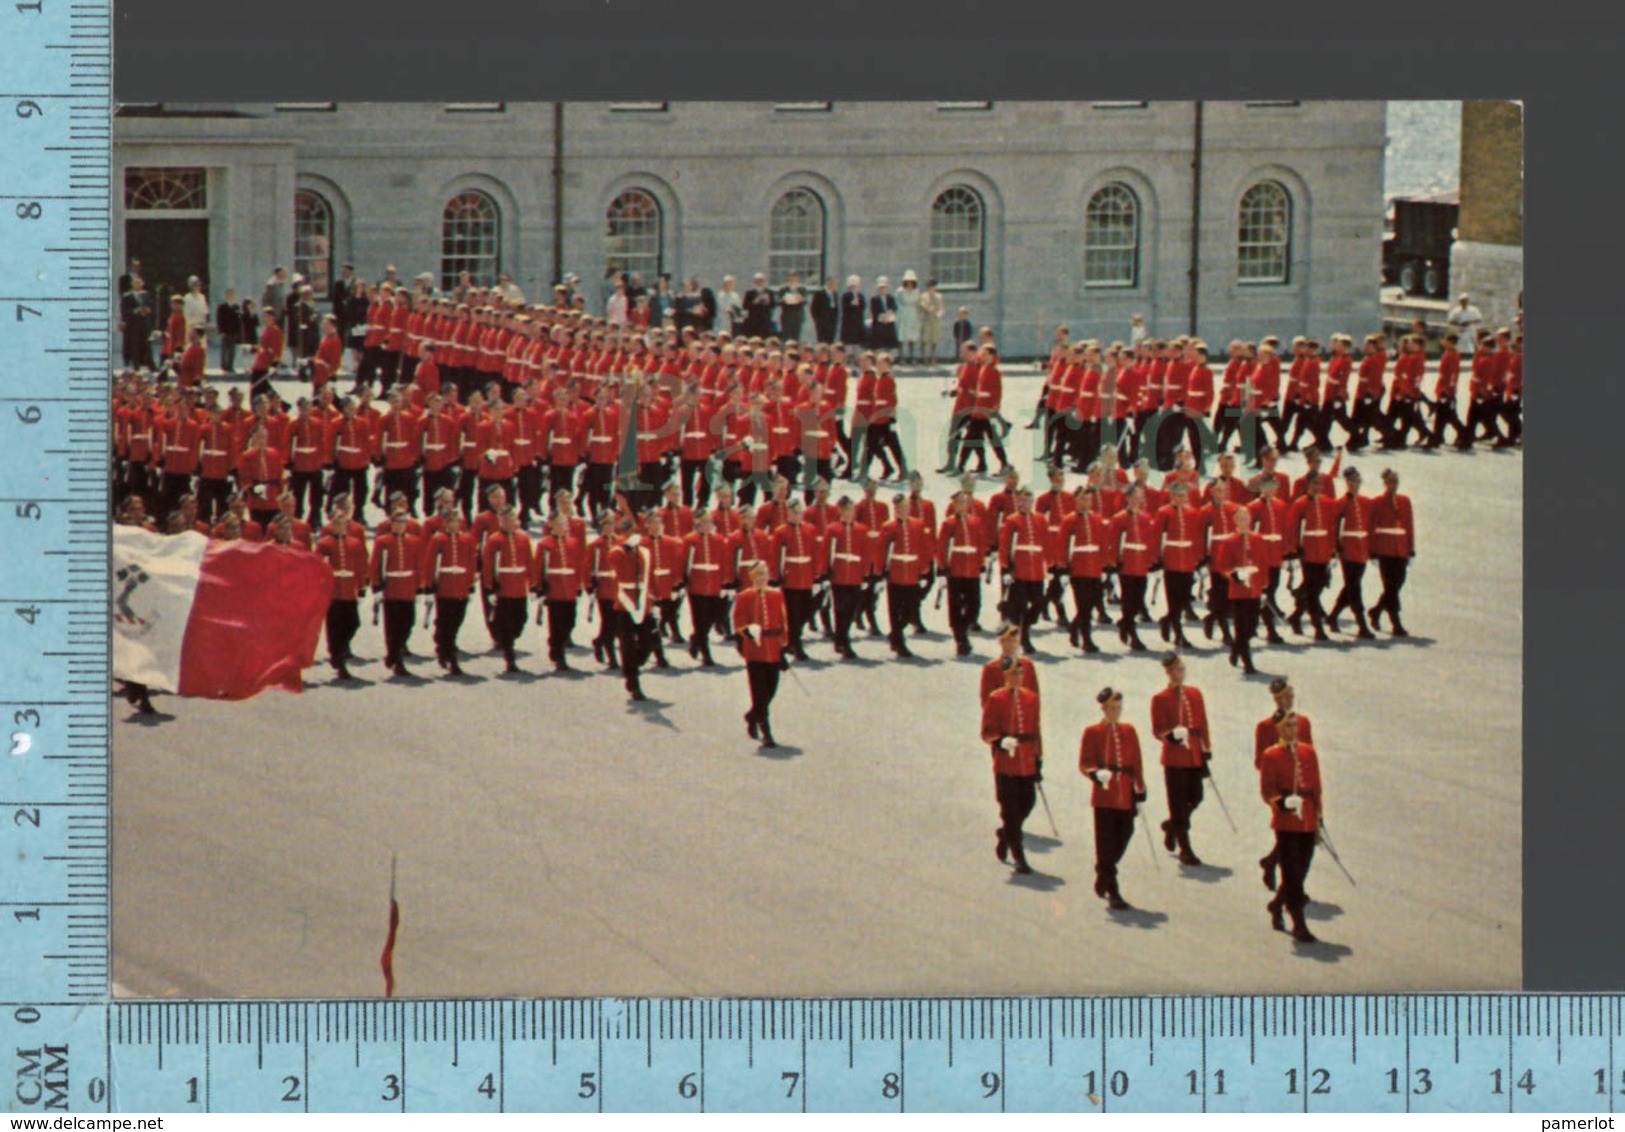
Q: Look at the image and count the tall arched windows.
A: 7